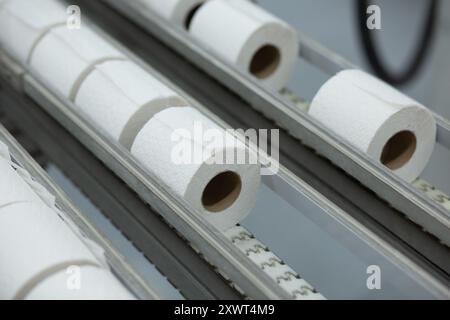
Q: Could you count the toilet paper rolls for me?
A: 10